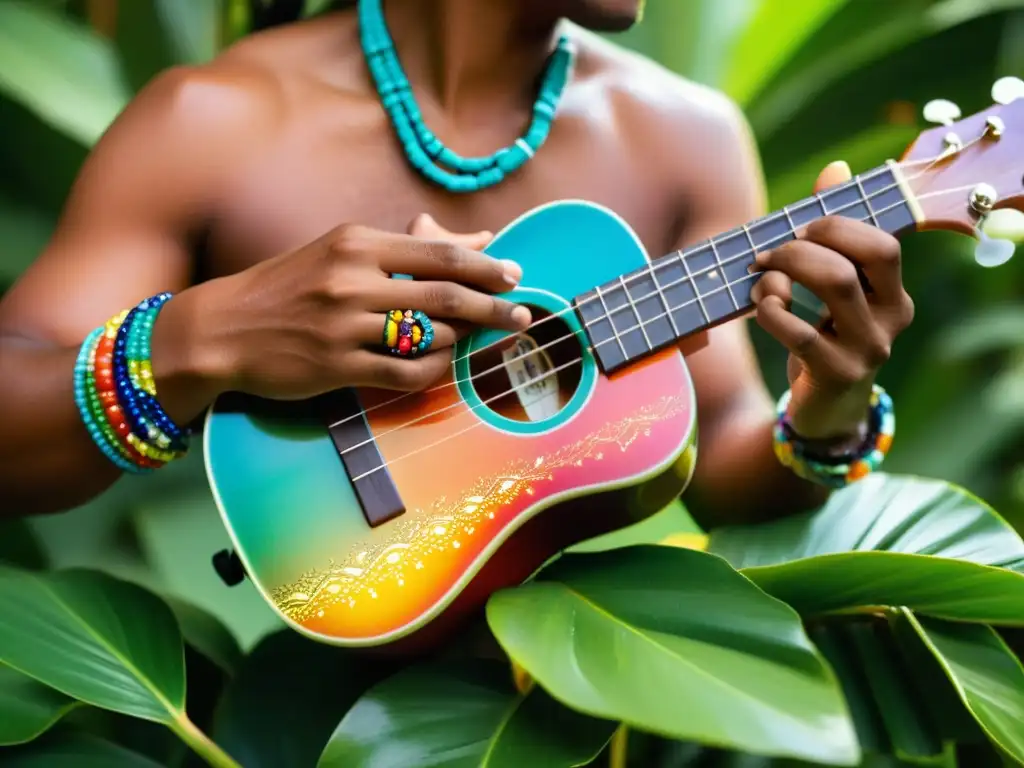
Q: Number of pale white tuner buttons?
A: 4